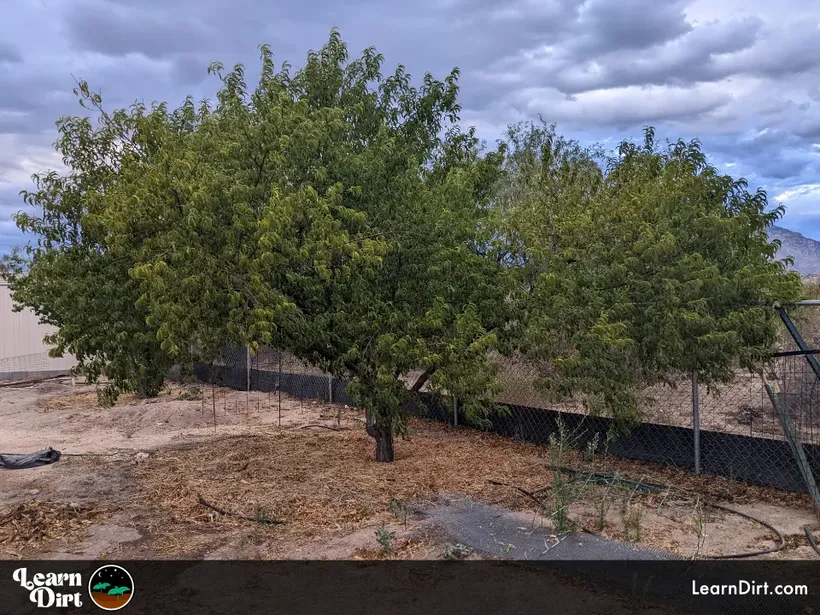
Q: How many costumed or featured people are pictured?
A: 0